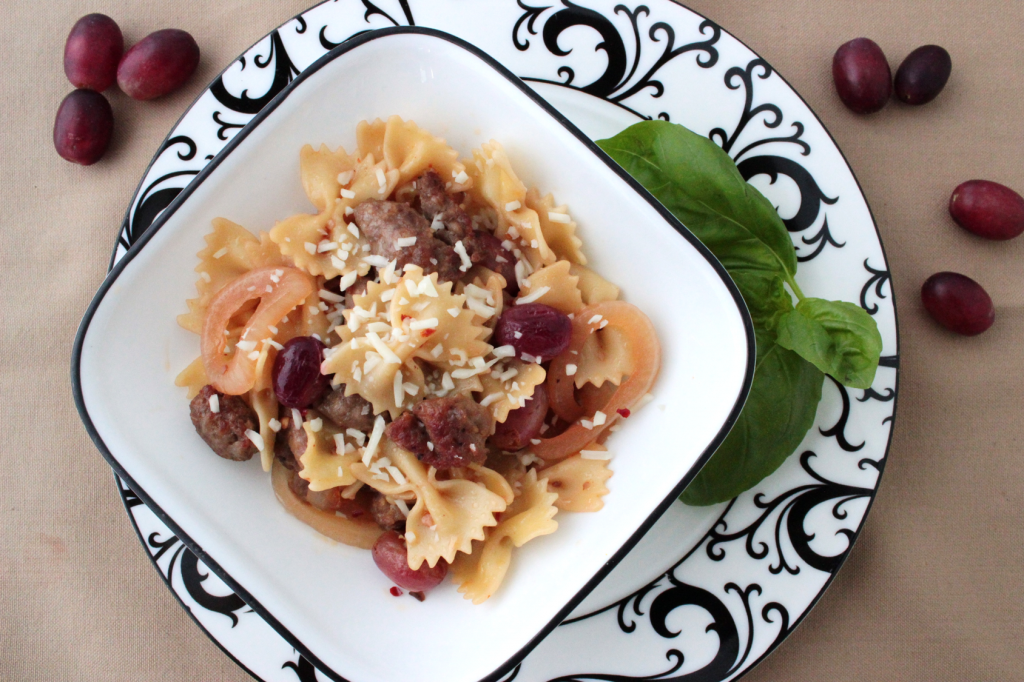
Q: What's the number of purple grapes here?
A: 12